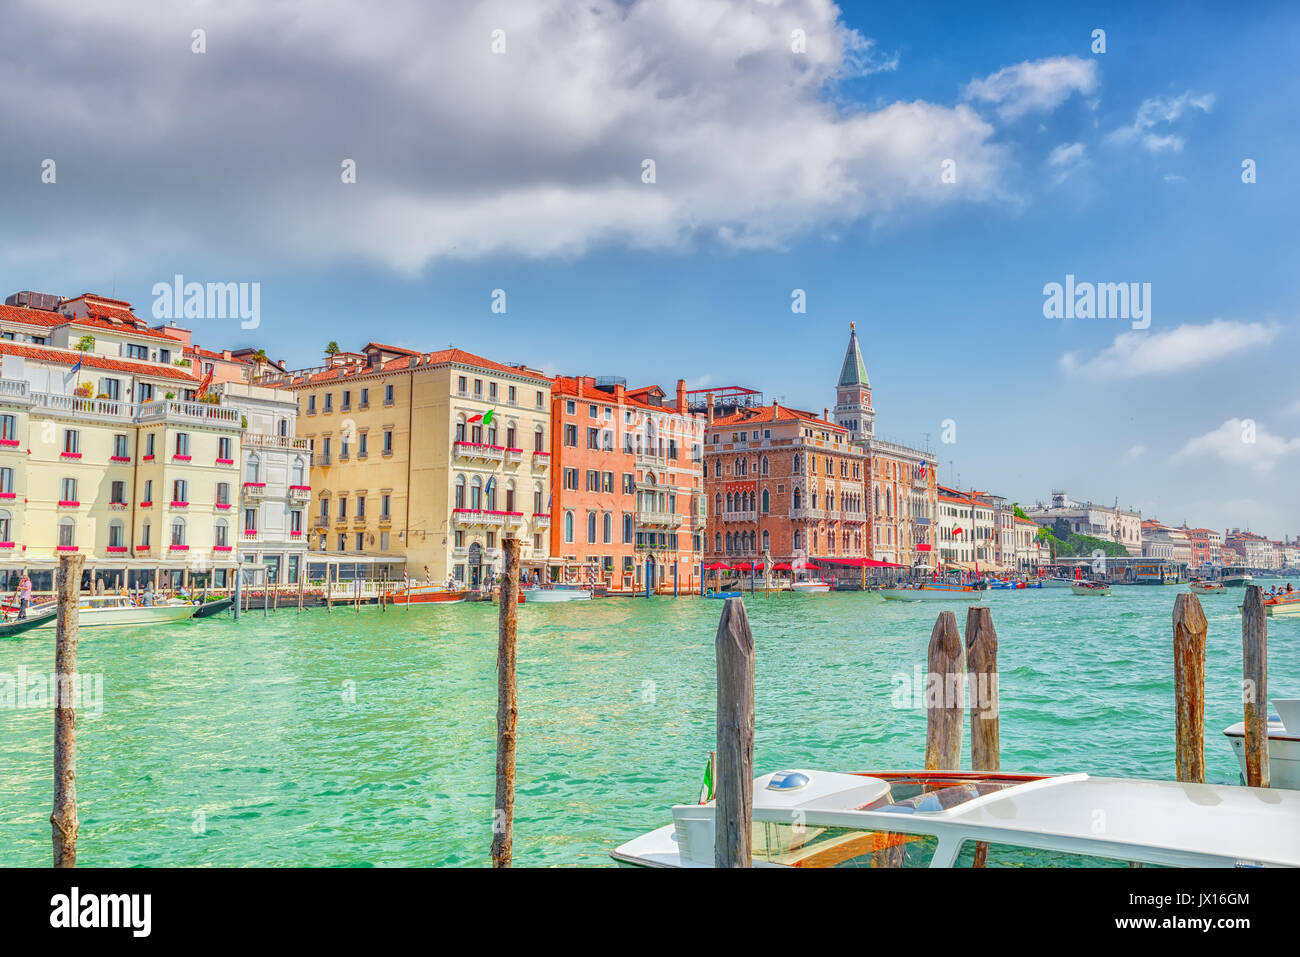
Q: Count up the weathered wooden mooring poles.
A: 7